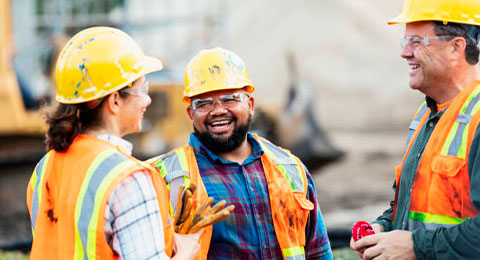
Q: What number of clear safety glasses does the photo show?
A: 3